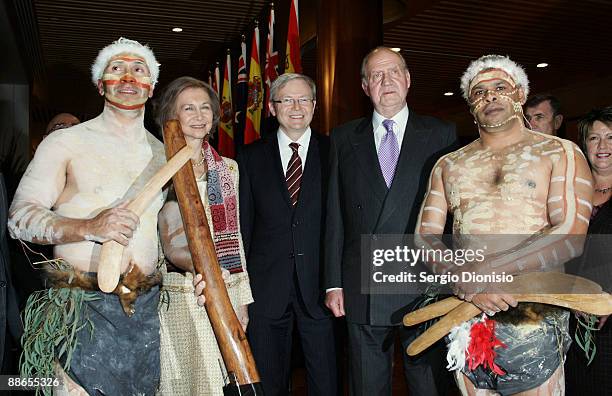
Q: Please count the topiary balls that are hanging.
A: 0